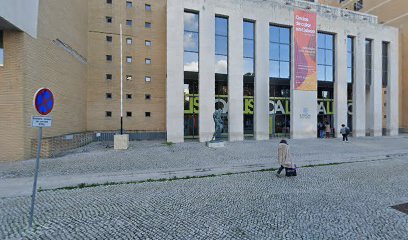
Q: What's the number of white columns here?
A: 9